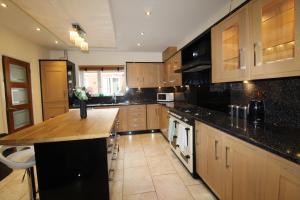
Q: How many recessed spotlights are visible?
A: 6